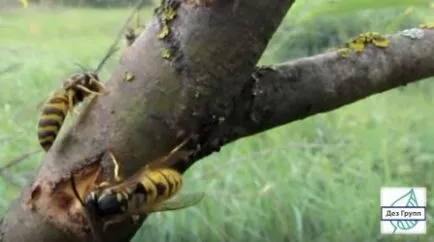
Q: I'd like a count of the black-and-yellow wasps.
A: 2